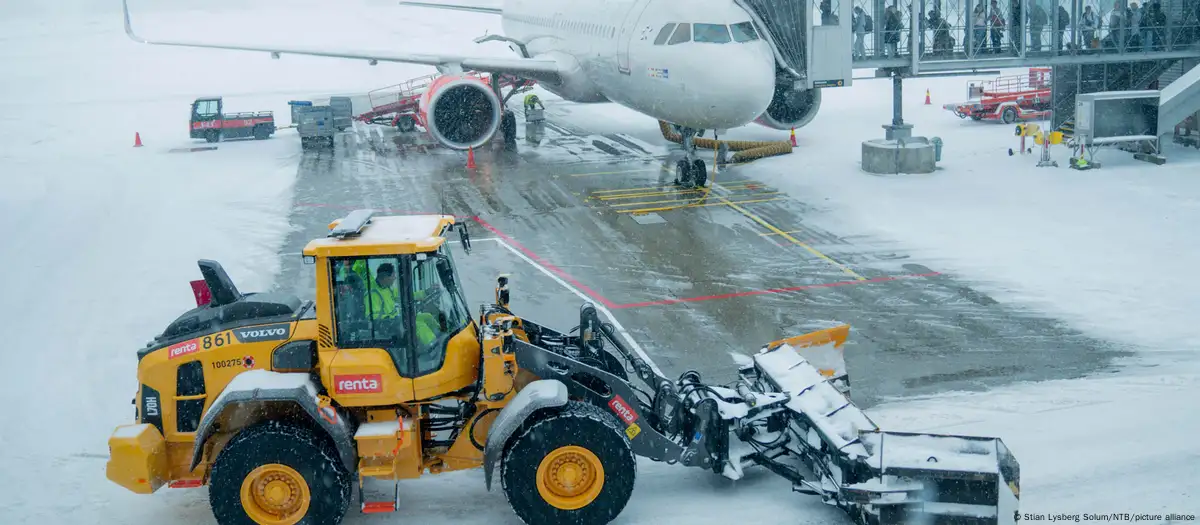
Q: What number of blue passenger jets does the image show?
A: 0